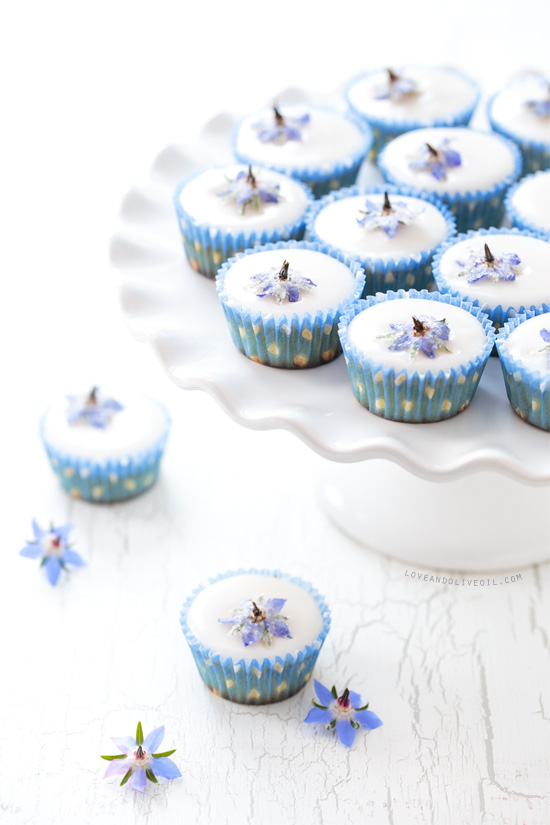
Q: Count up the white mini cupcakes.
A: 13